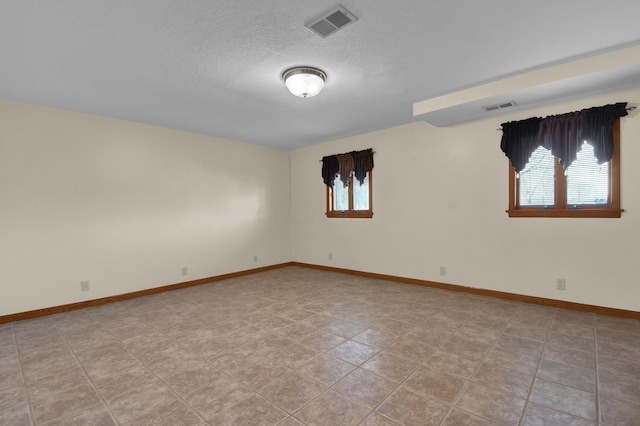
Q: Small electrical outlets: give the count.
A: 6